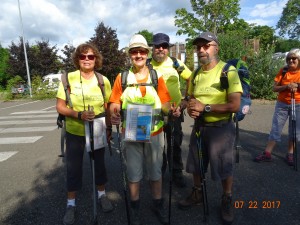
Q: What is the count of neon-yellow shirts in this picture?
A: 3